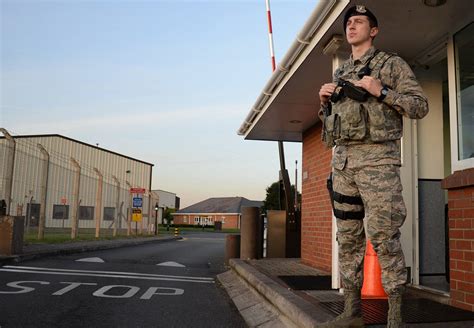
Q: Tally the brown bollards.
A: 2